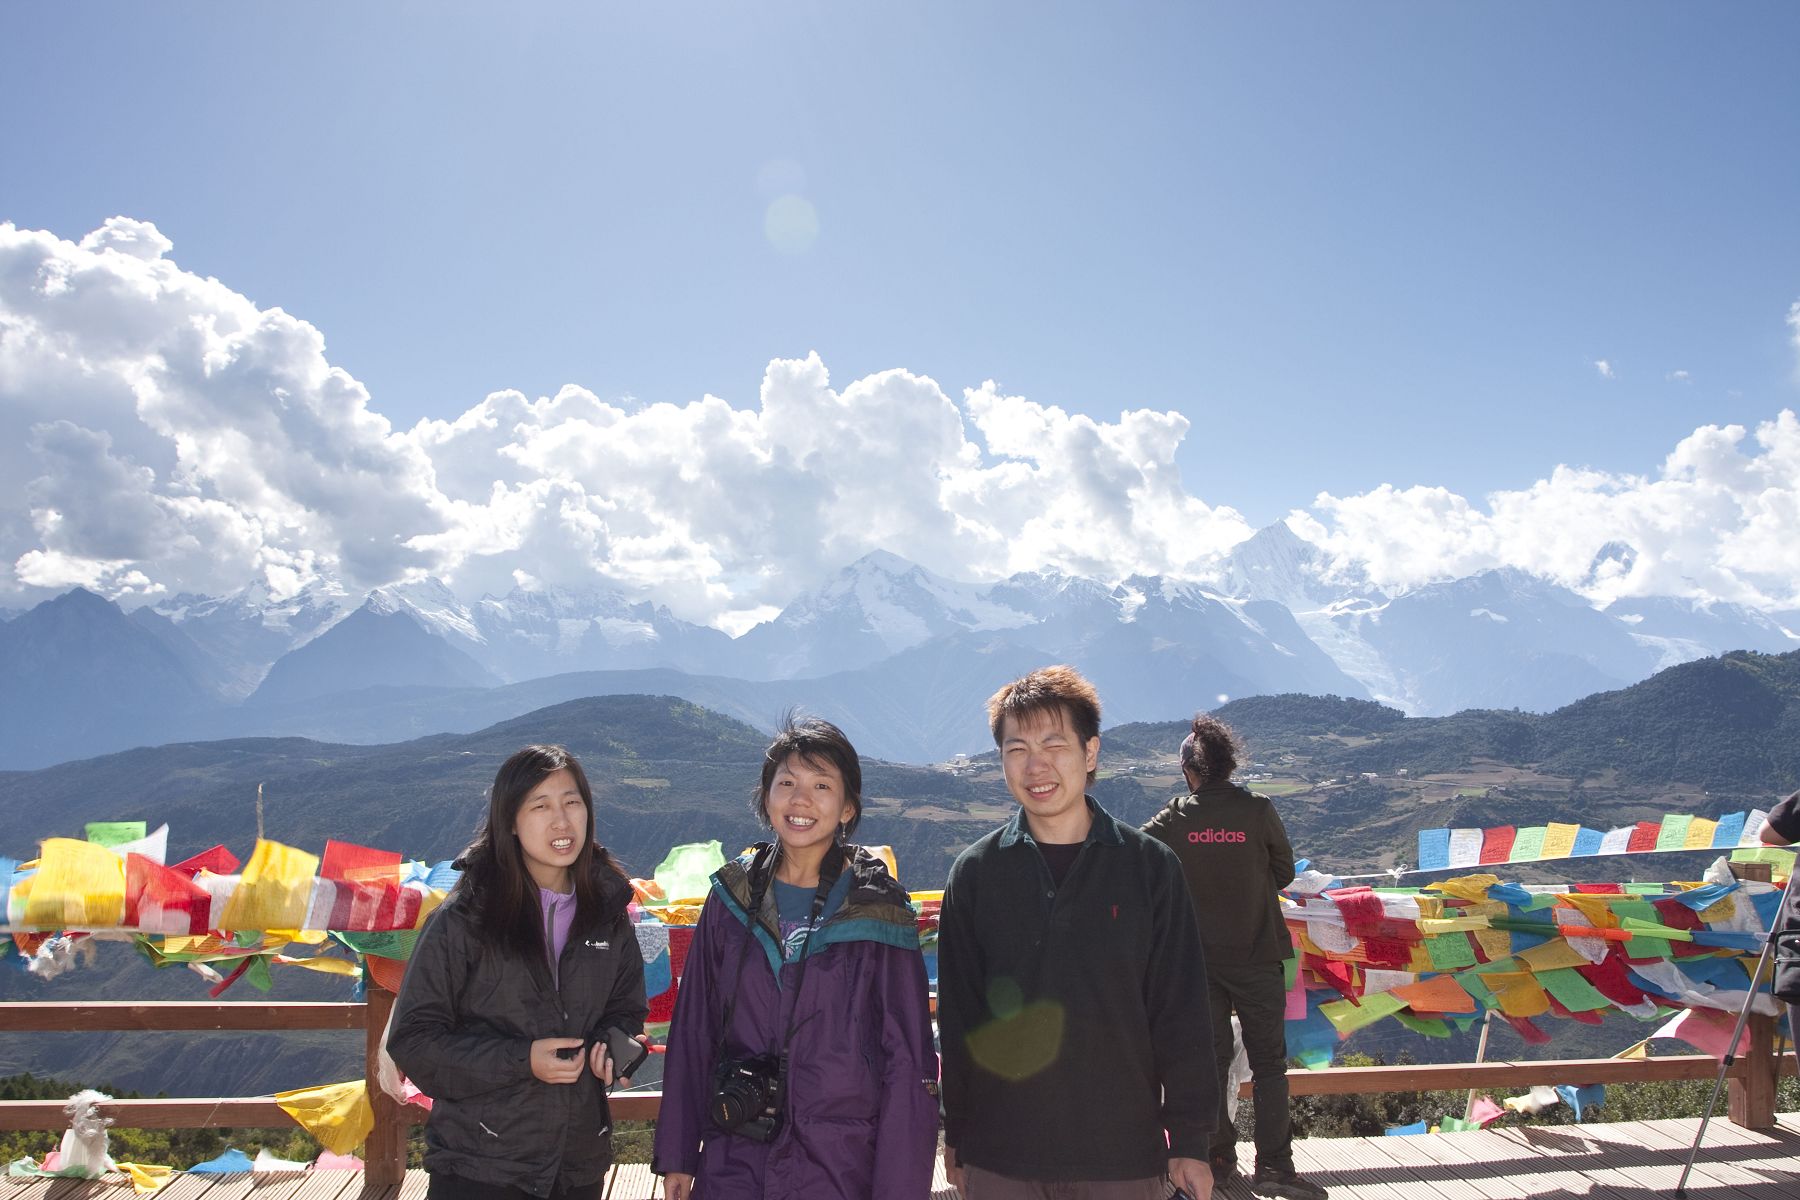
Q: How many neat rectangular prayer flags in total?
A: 12